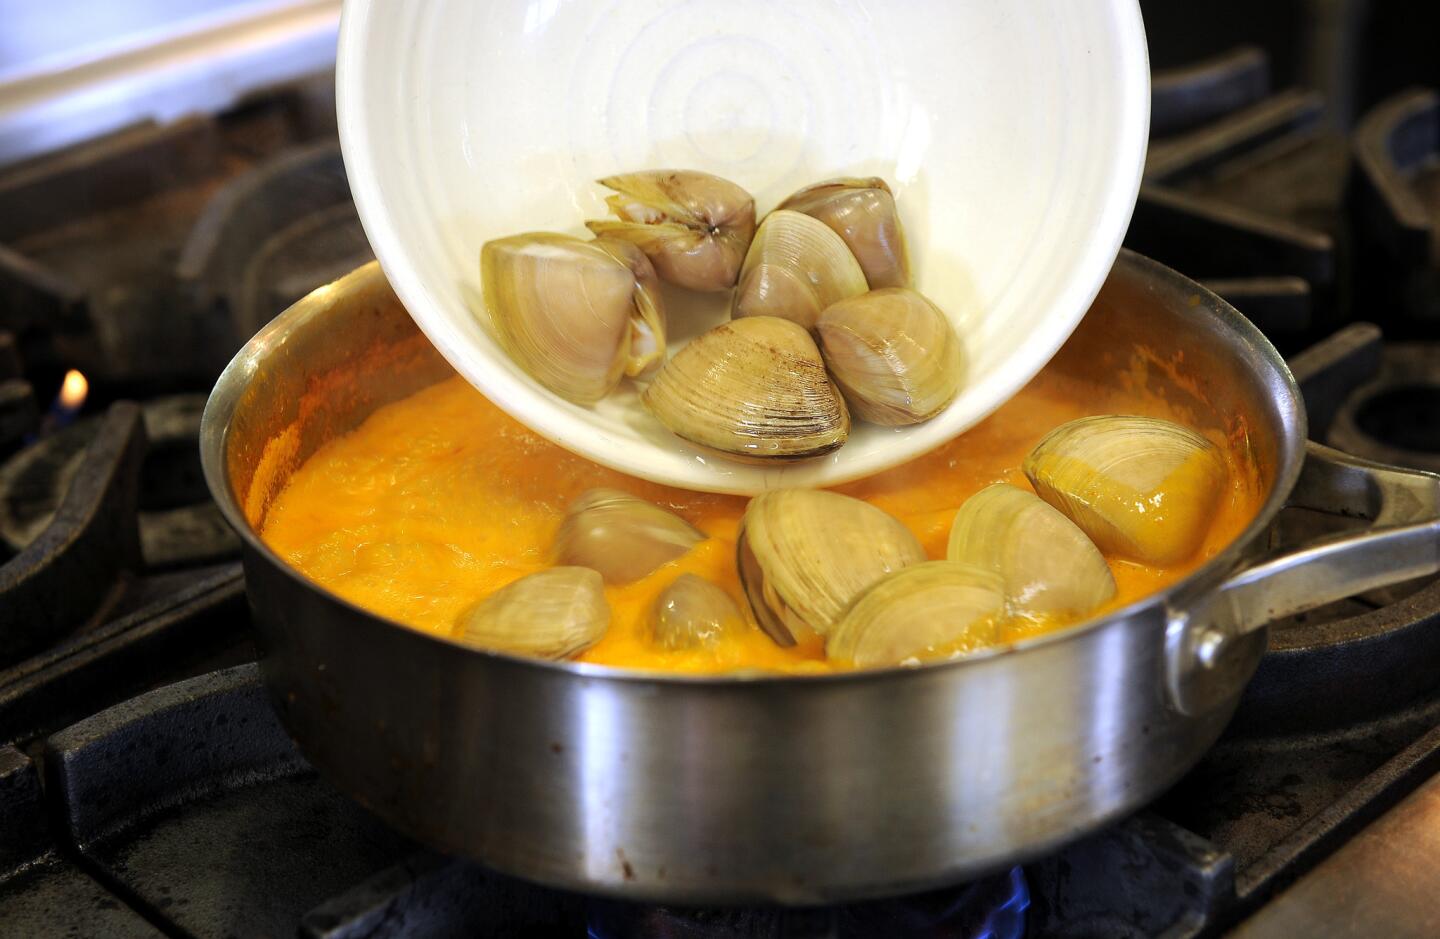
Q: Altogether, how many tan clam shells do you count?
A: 13